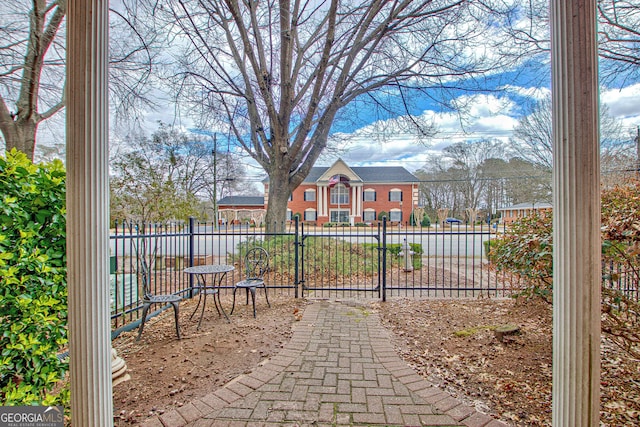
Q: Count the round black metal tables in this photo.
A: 1